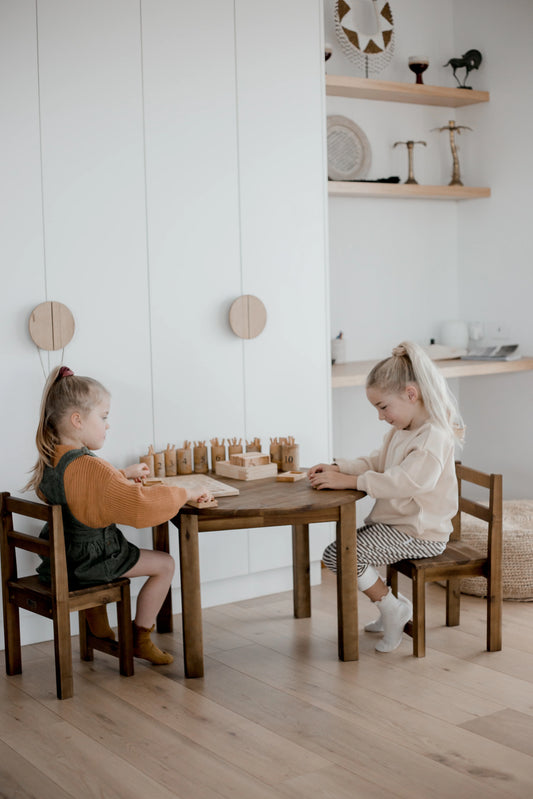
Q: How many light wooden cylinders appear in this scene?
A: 10